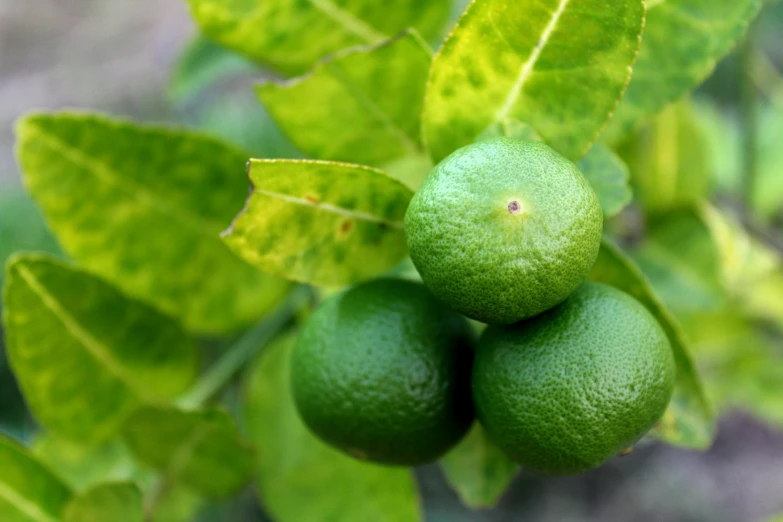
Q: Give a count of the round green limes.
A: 3